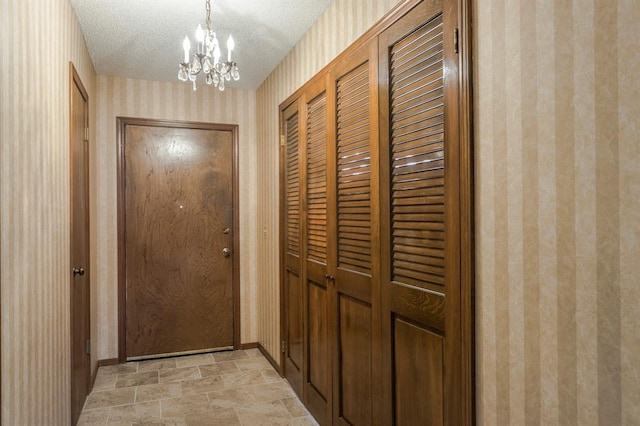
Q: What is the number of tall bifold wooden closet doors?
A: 4